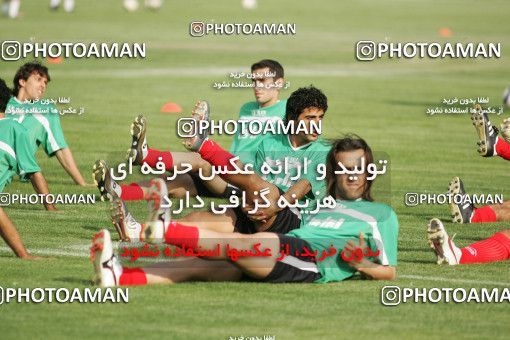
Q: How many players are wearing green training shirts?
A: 5